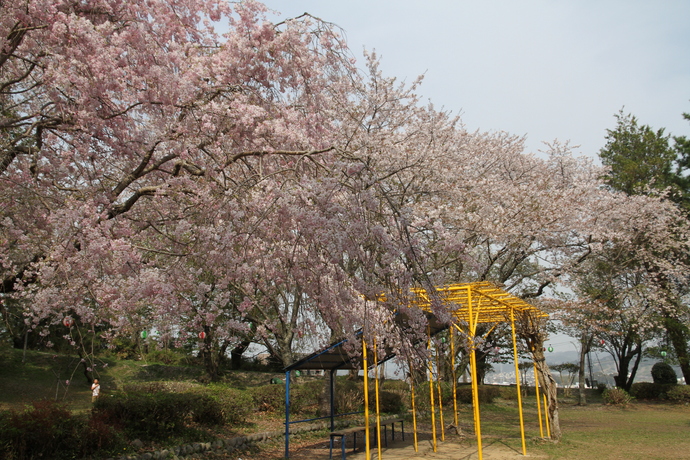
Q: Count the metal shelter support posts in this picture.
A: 13